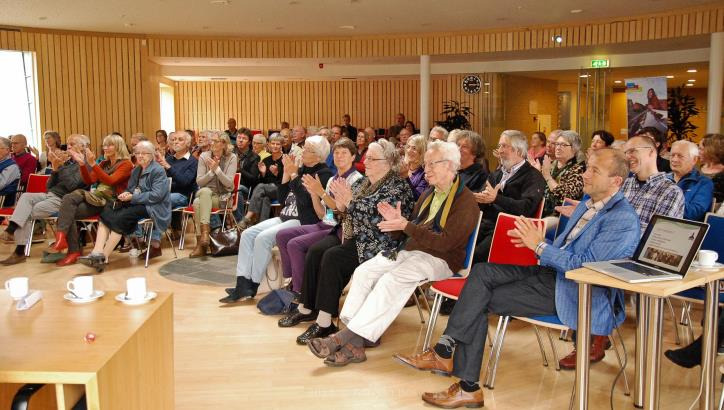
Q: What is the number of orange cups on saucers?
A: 0